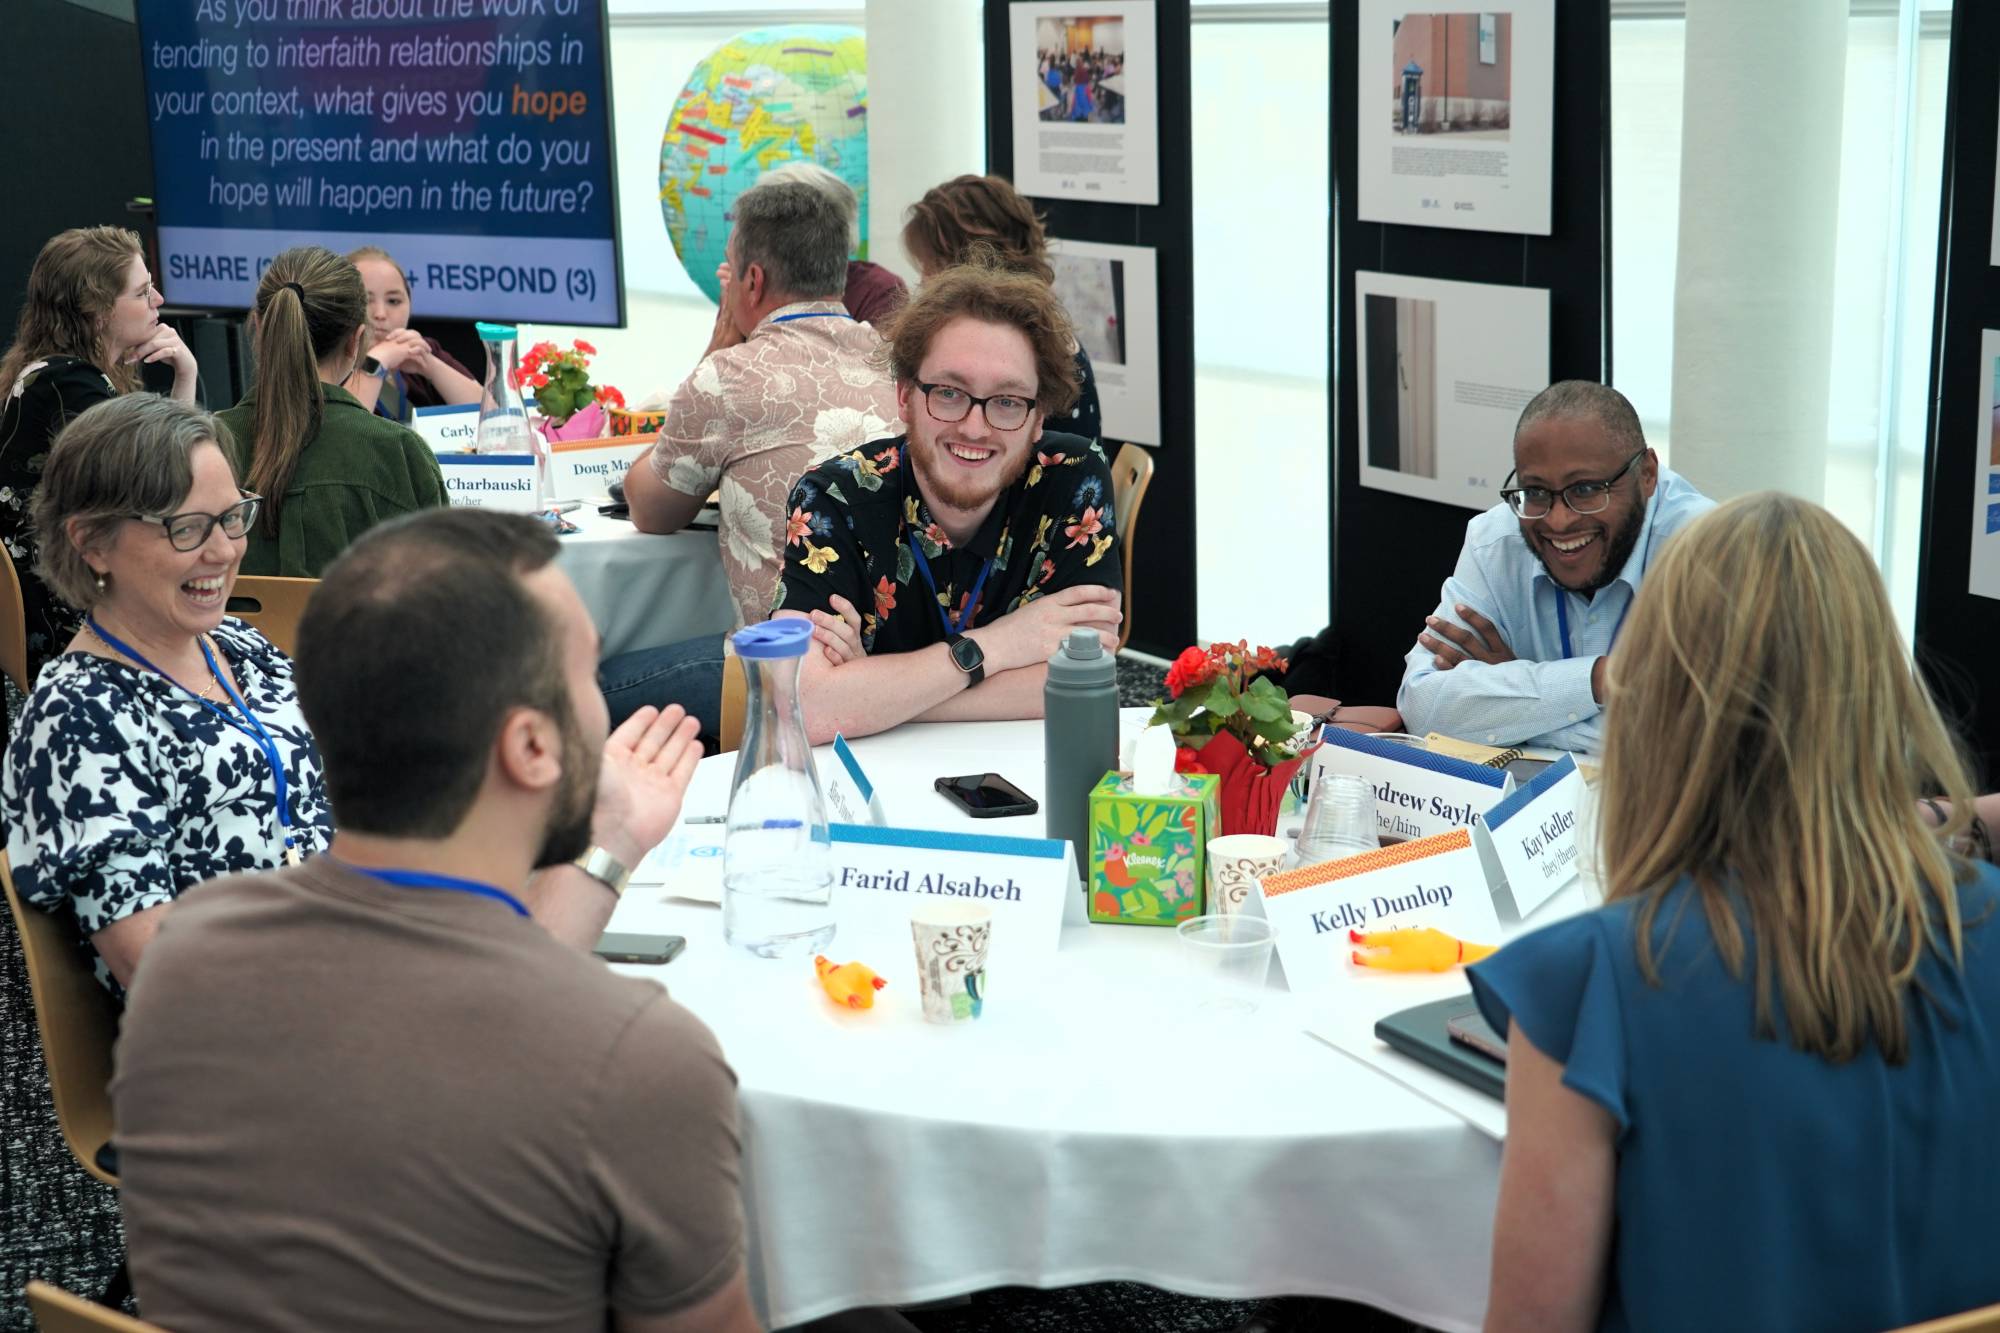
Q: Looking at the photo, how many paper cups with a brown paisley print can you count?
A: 3